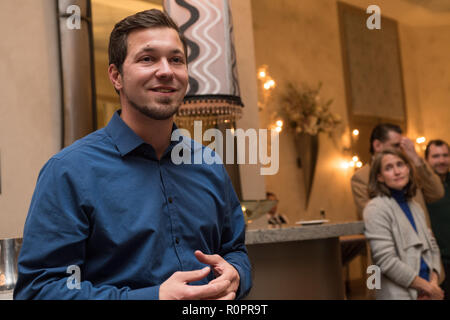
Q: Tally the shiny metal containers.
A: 1